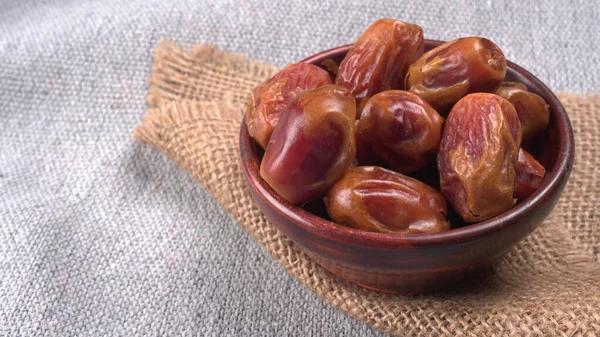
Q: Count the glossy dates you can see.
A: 9